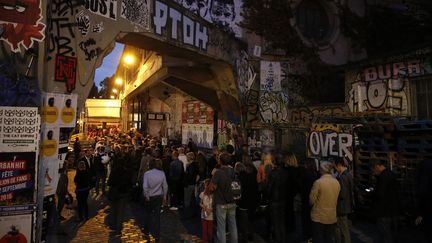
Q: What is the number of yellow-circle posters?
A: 3